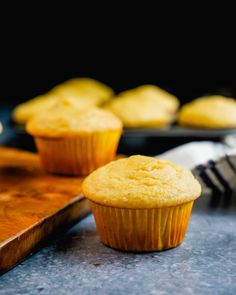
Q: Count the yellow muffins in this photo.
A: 6